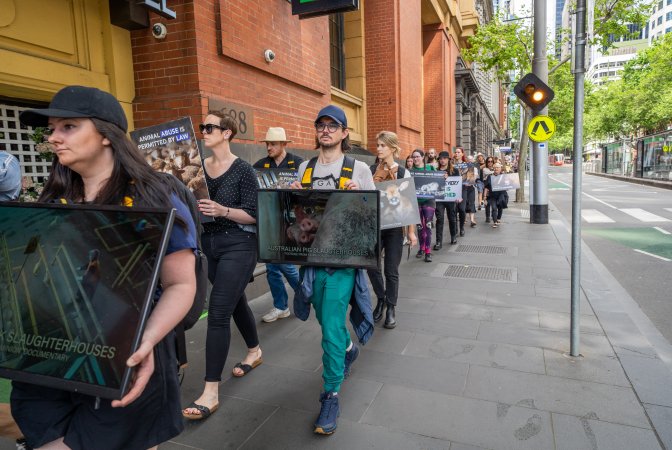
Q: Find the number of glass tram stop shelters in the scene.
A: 2